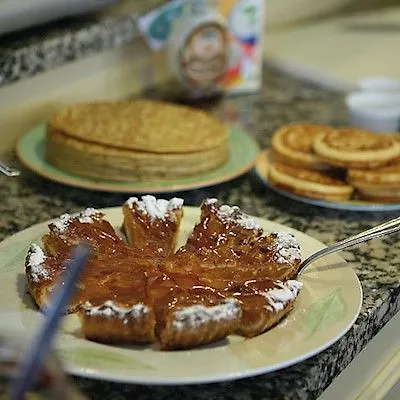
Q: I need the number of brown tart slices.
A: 8